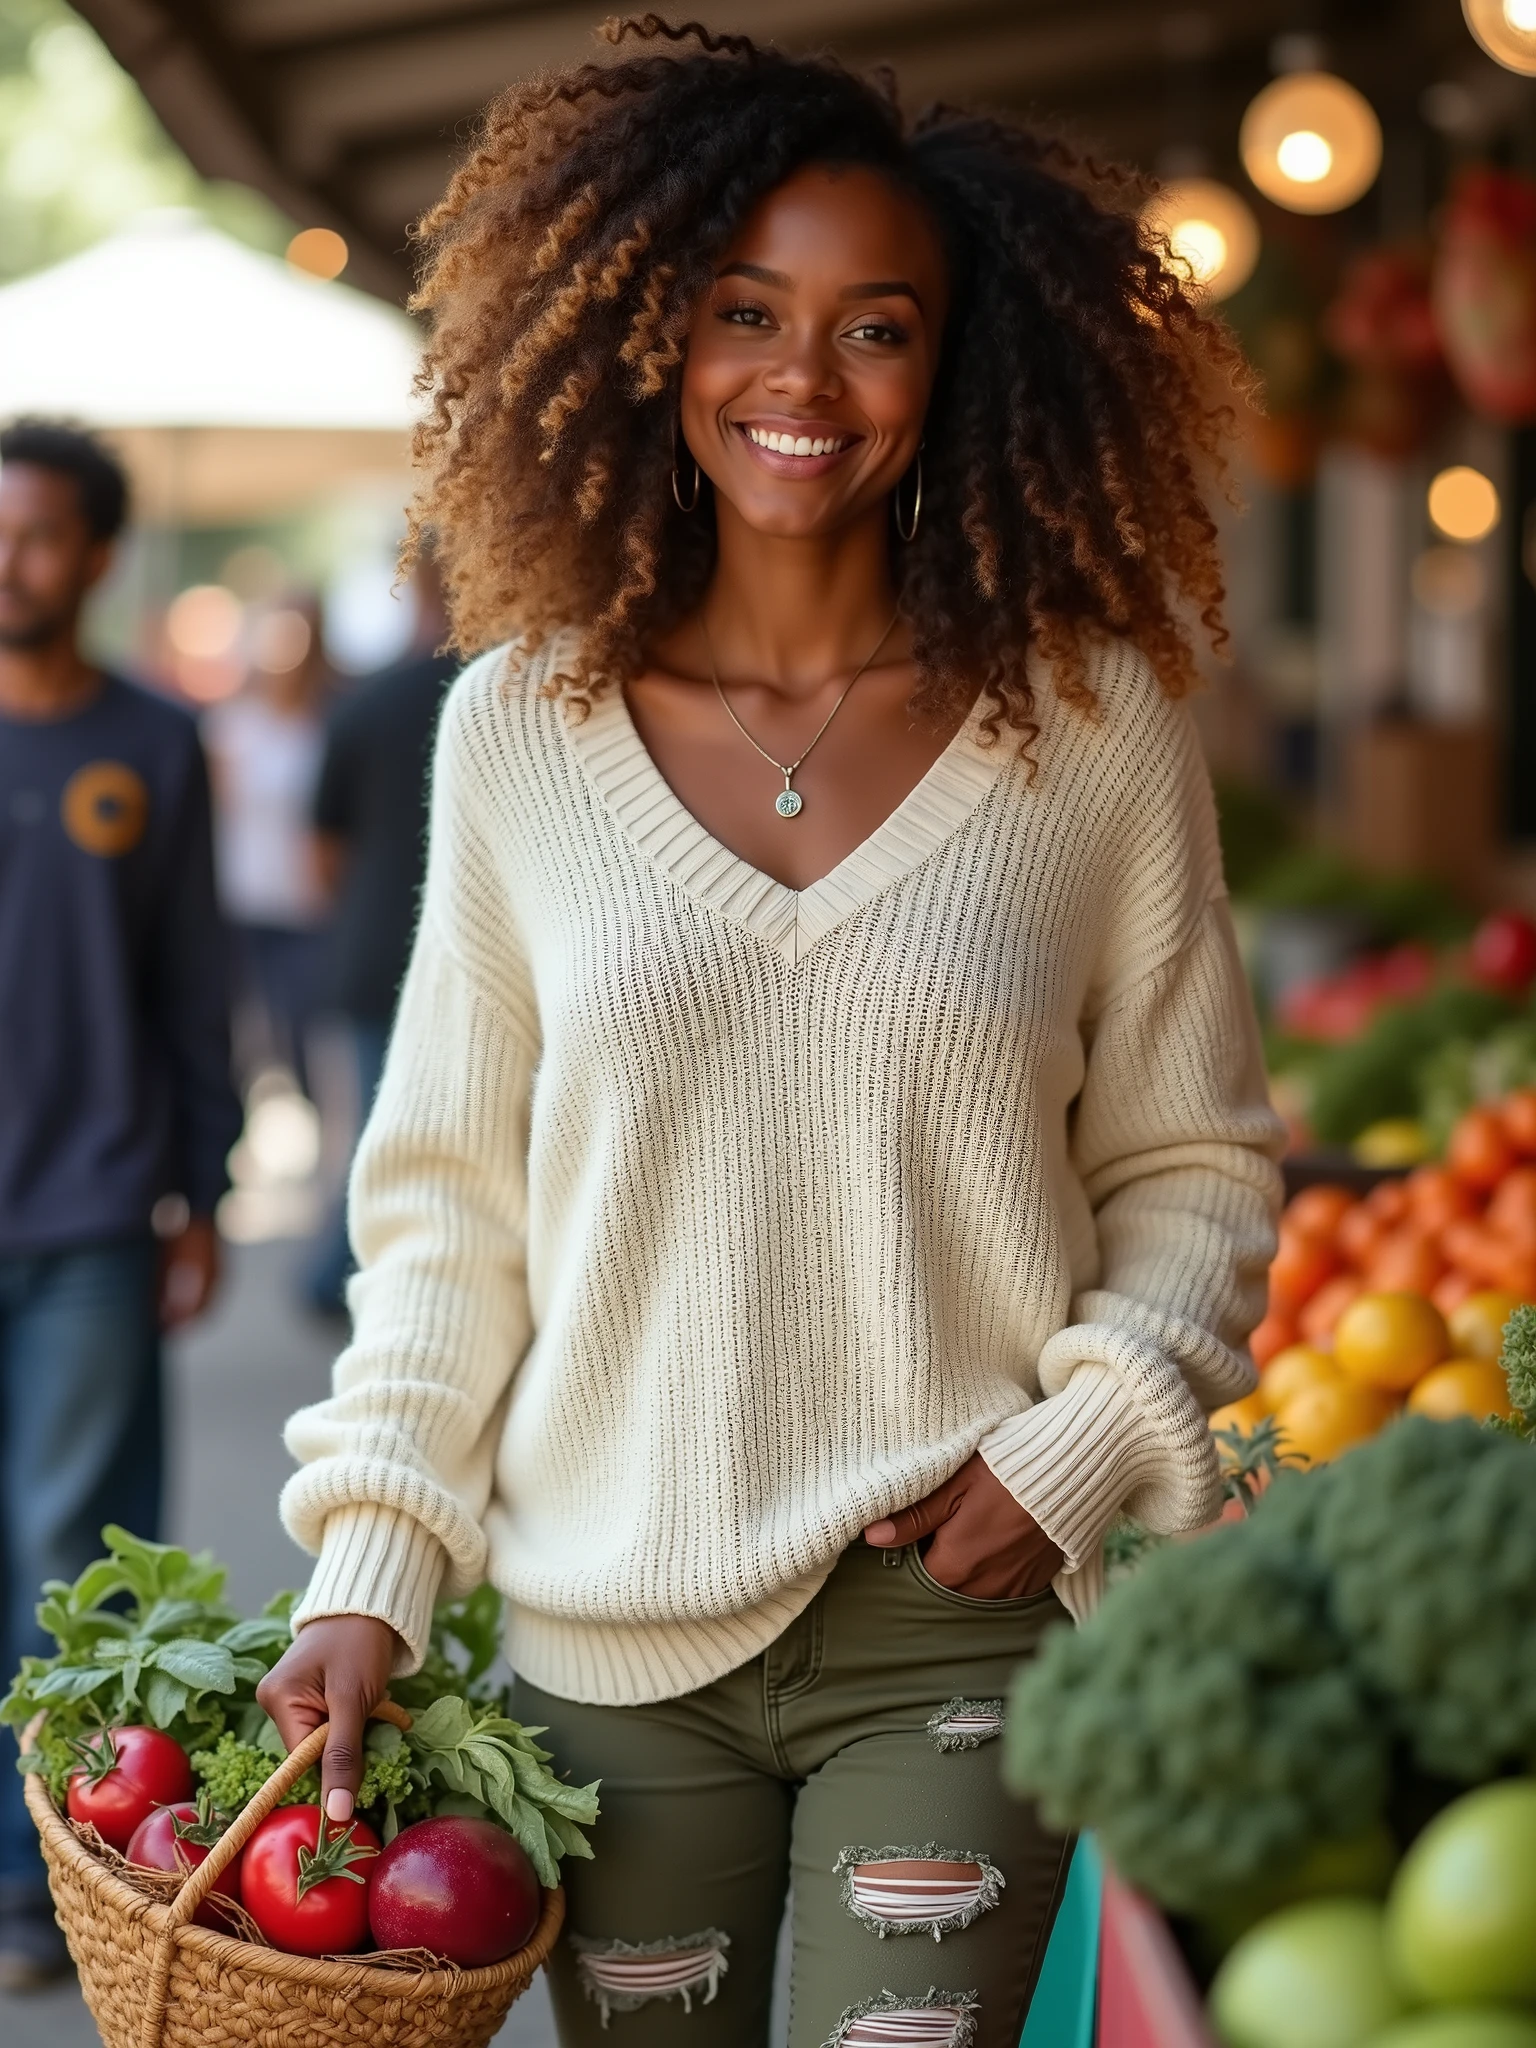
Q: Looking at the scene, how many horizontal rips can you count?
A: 4